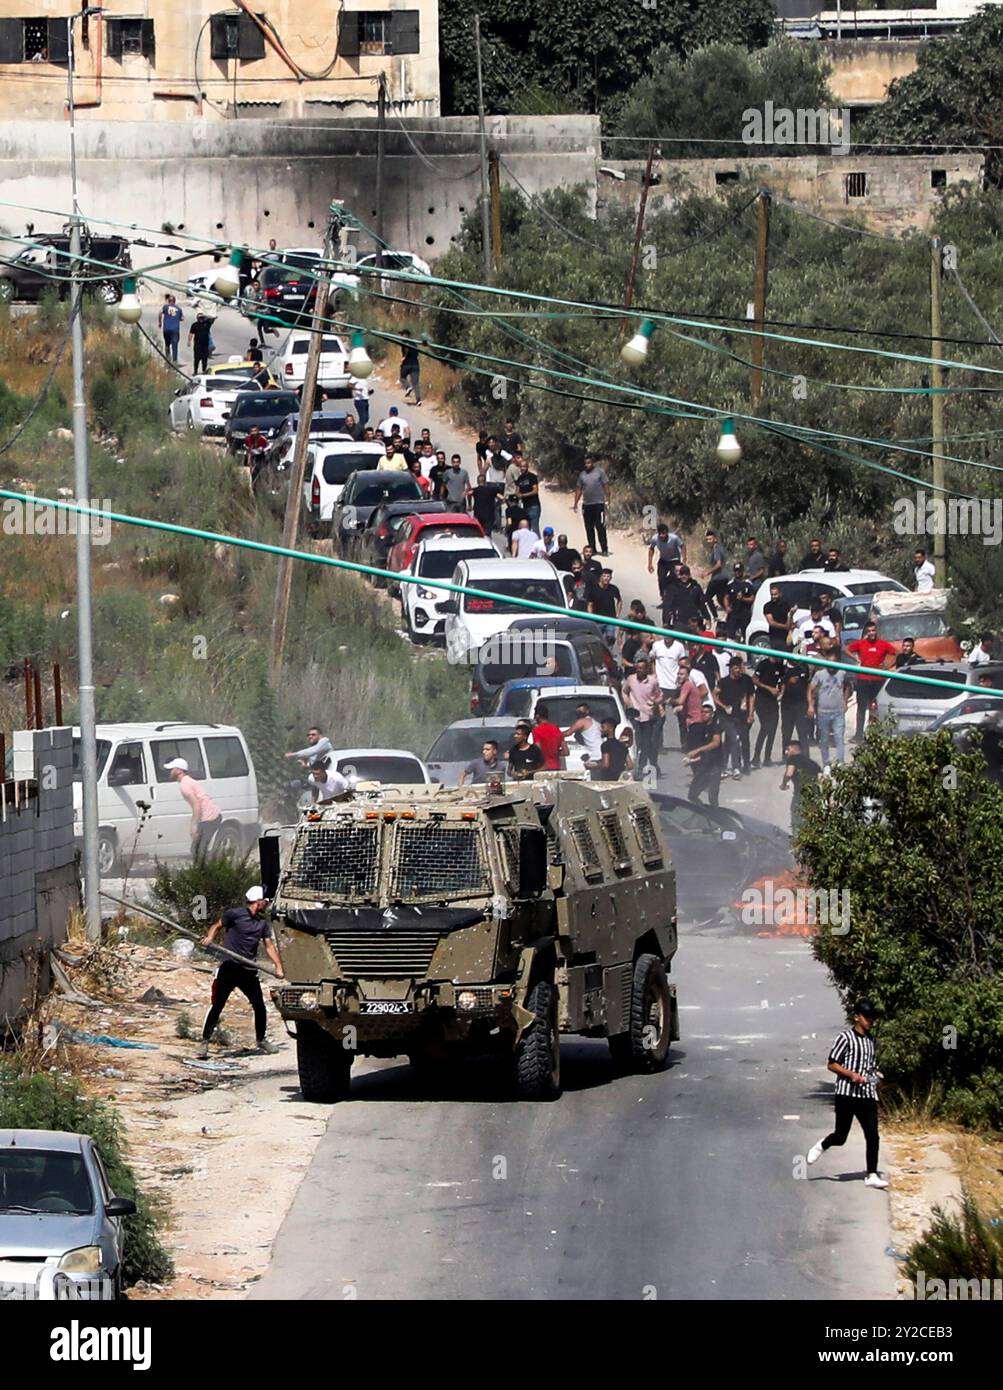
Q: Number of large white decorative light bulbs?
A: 5